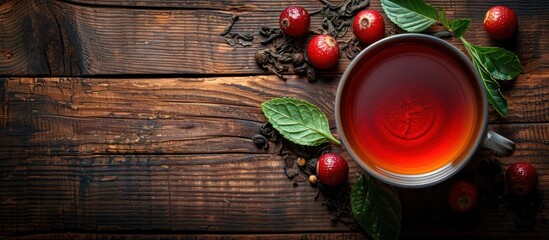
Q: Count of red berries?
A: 7